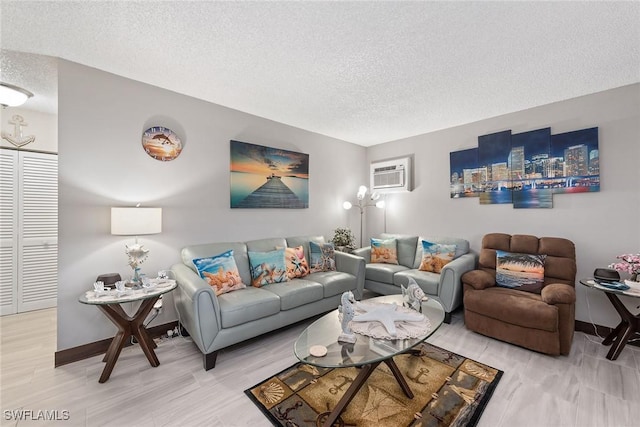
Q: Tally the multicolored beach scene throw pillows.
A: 7